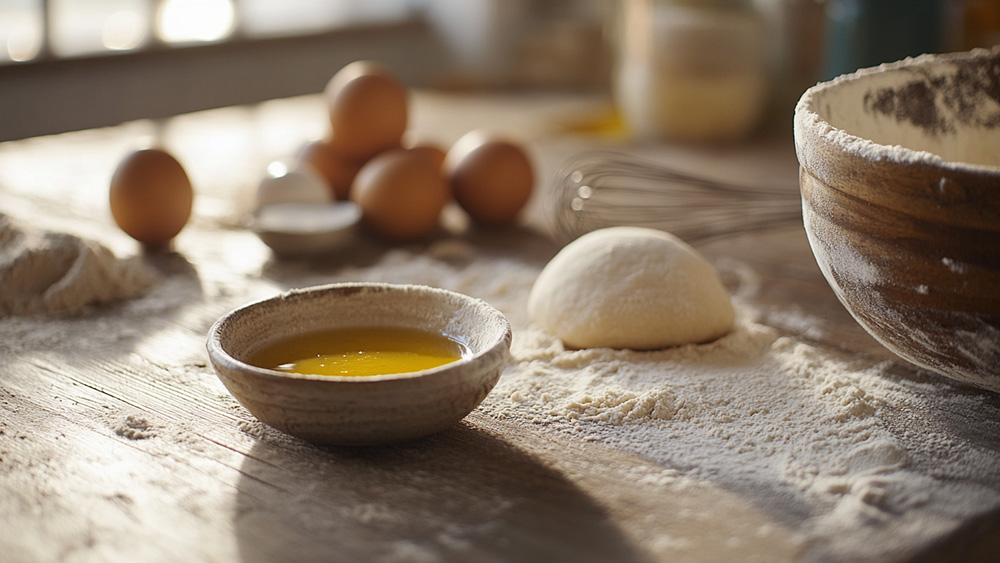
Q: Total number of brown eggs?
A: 6